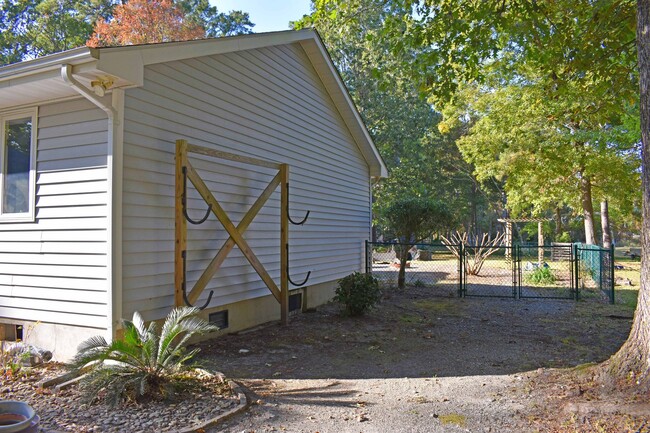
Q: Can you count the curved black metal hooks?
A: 4